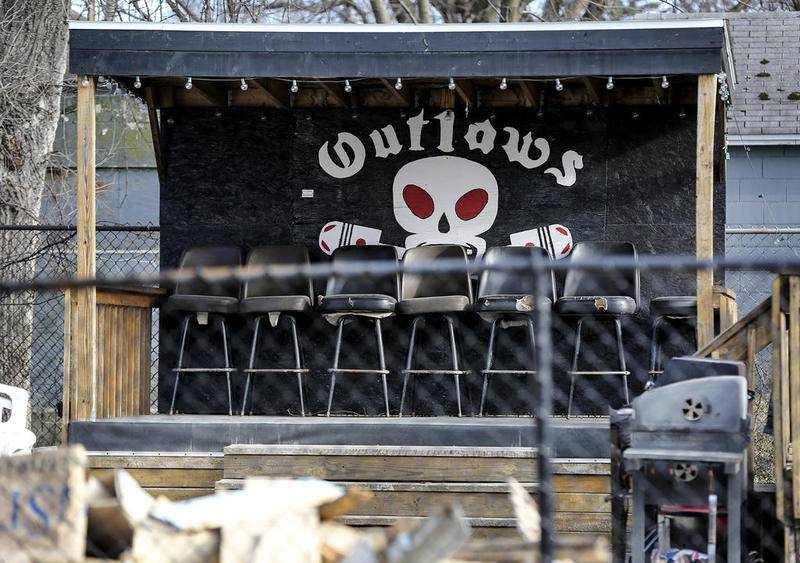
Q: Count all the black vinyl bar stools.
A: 7